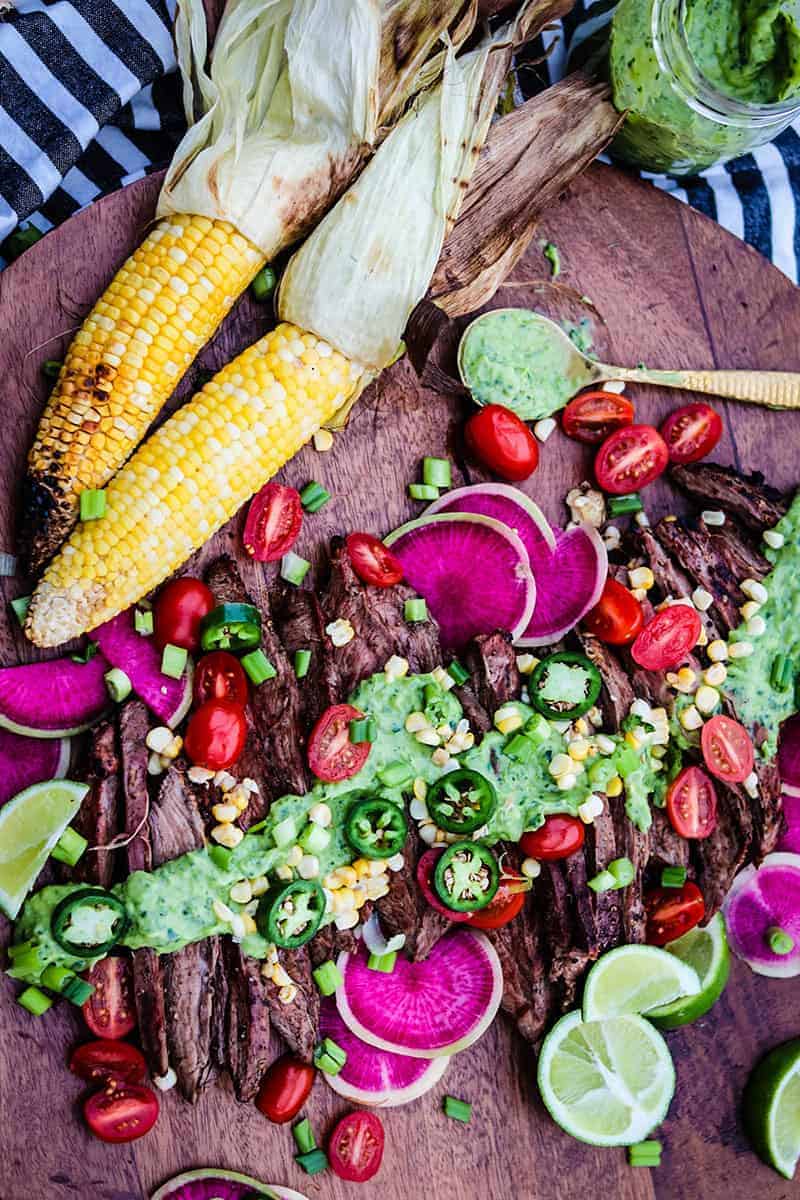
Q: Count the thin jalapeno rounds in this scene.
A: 7